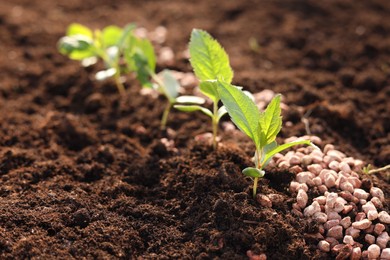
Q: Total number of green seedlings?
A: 4